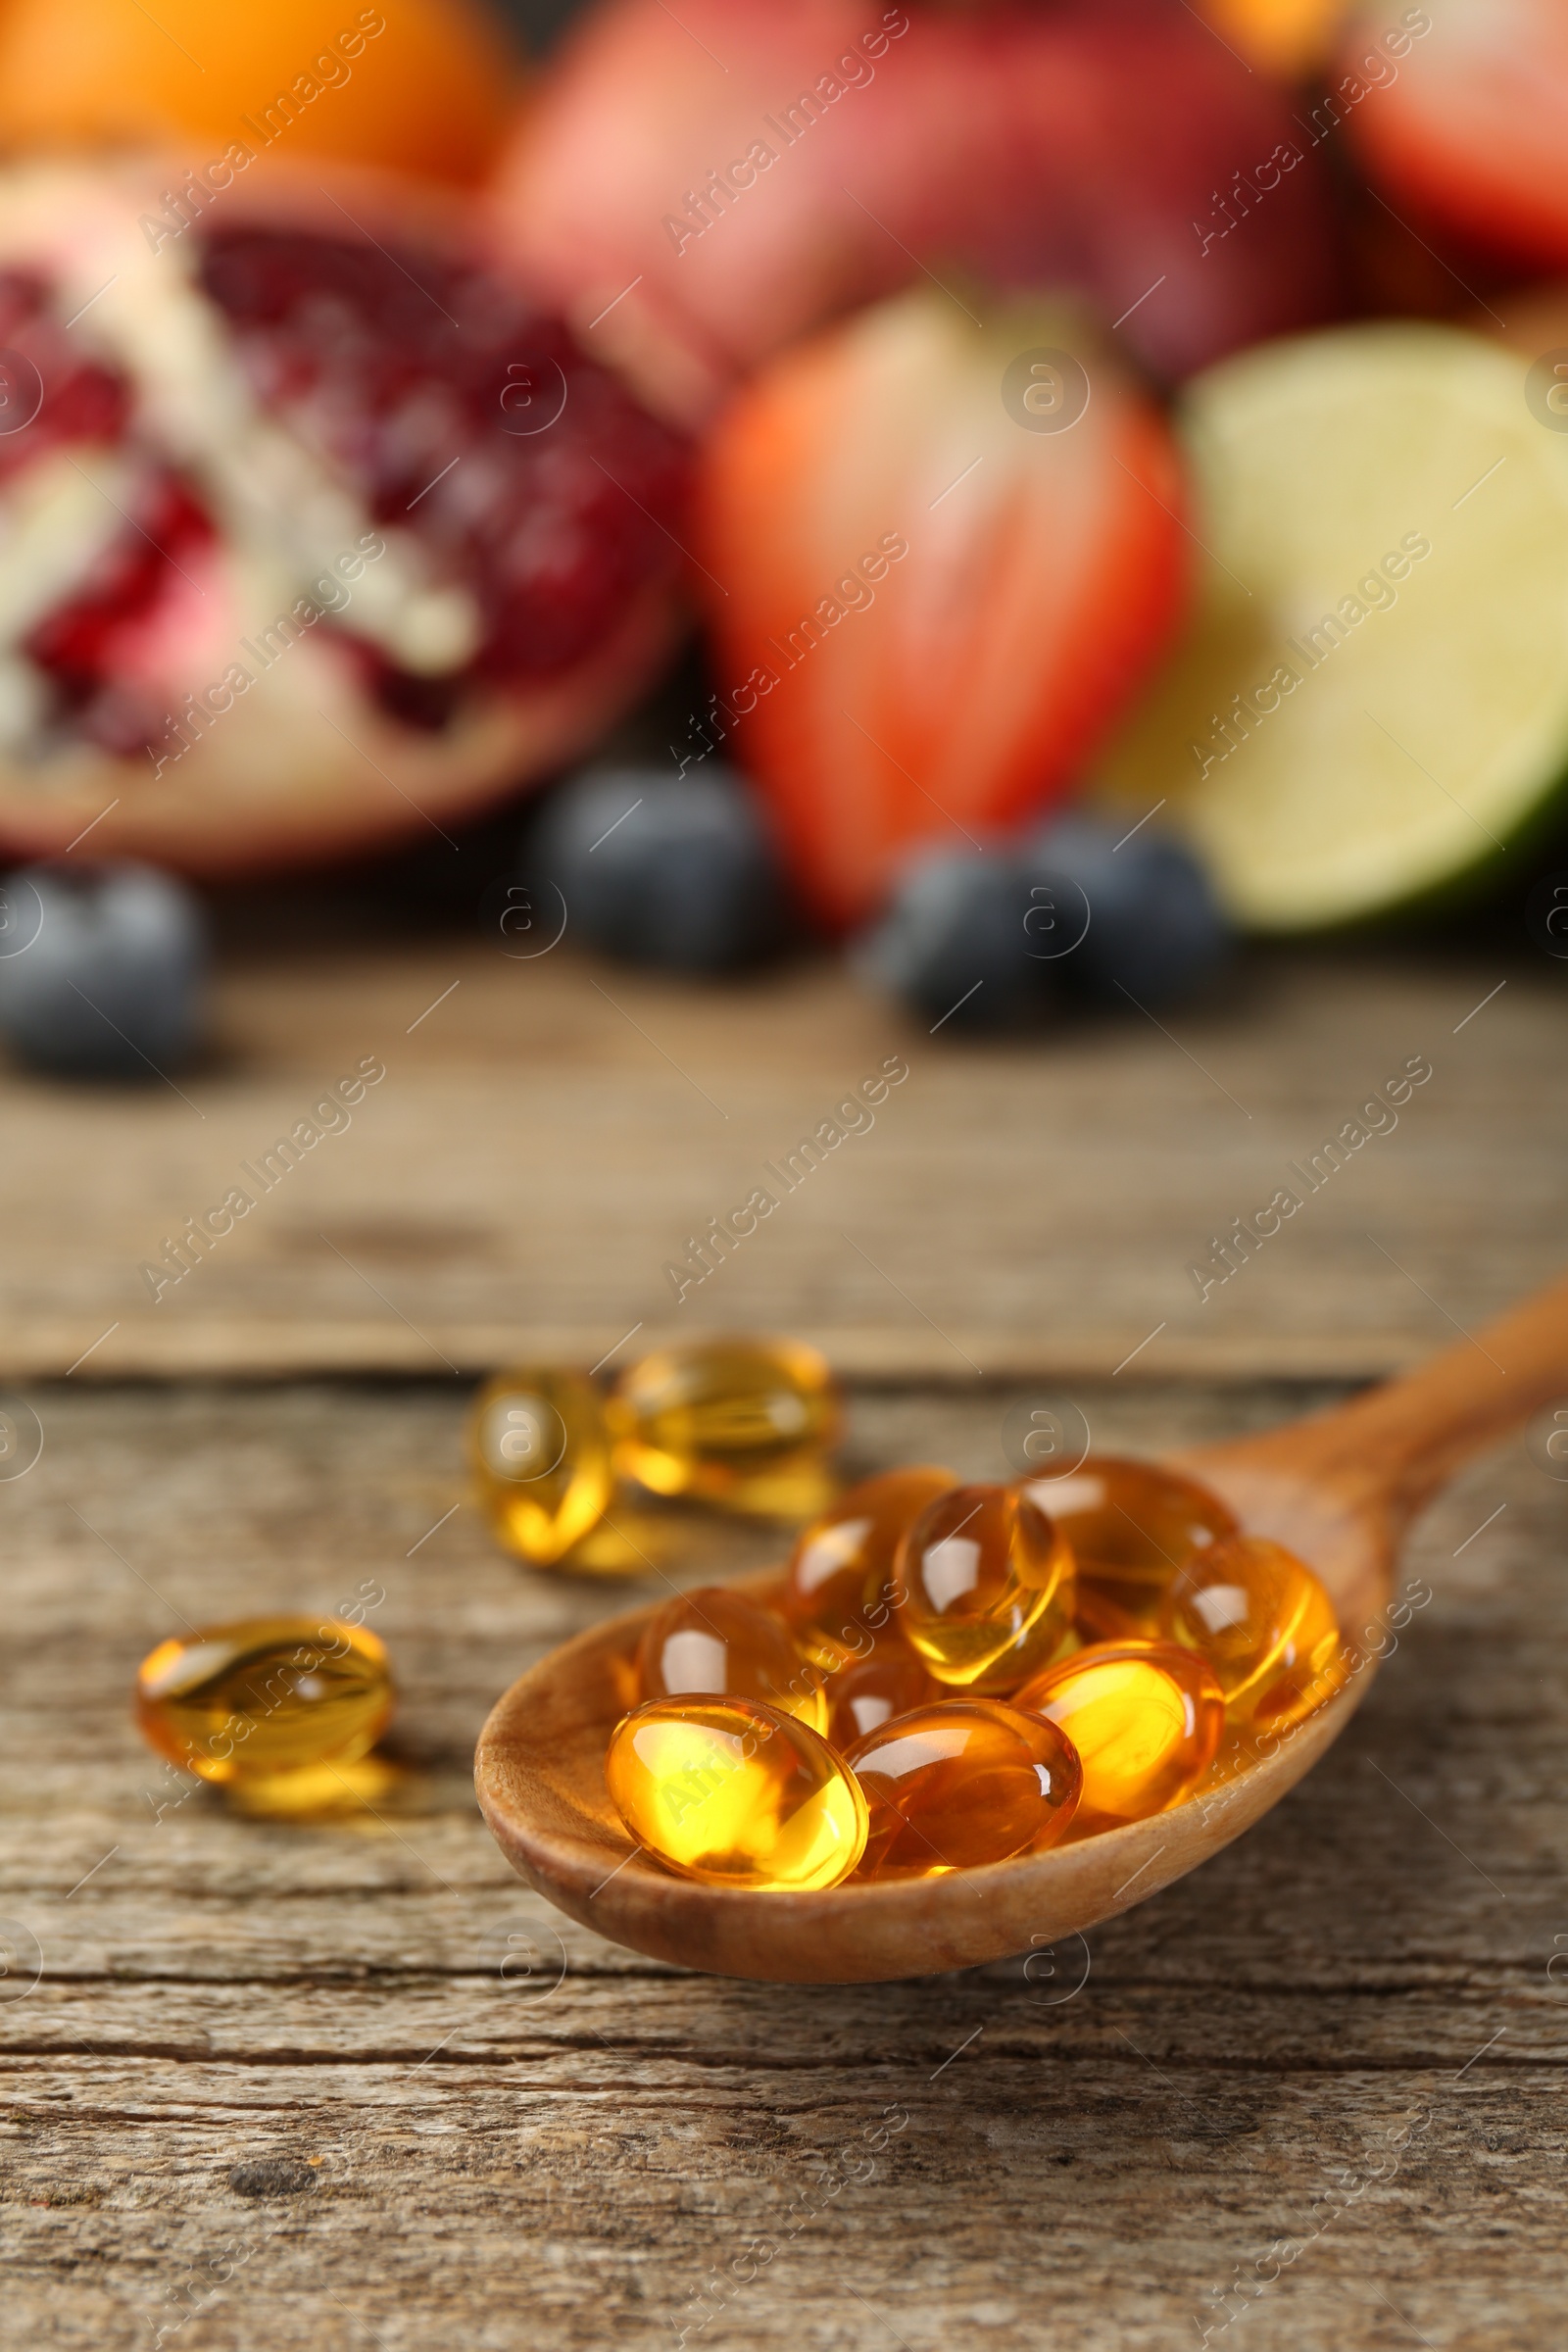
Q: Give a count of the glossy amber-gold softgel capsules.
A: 12